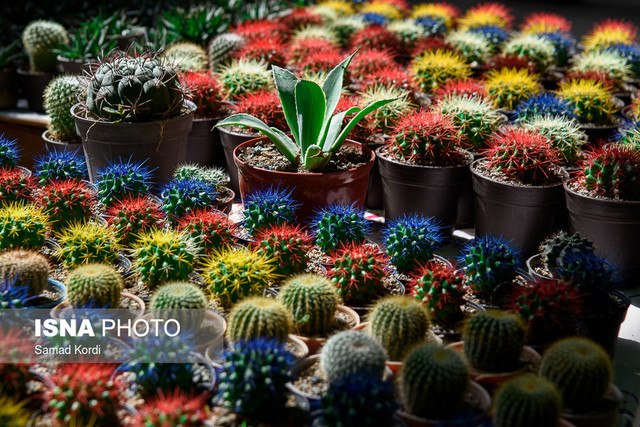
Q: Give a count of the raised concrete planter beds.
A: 0